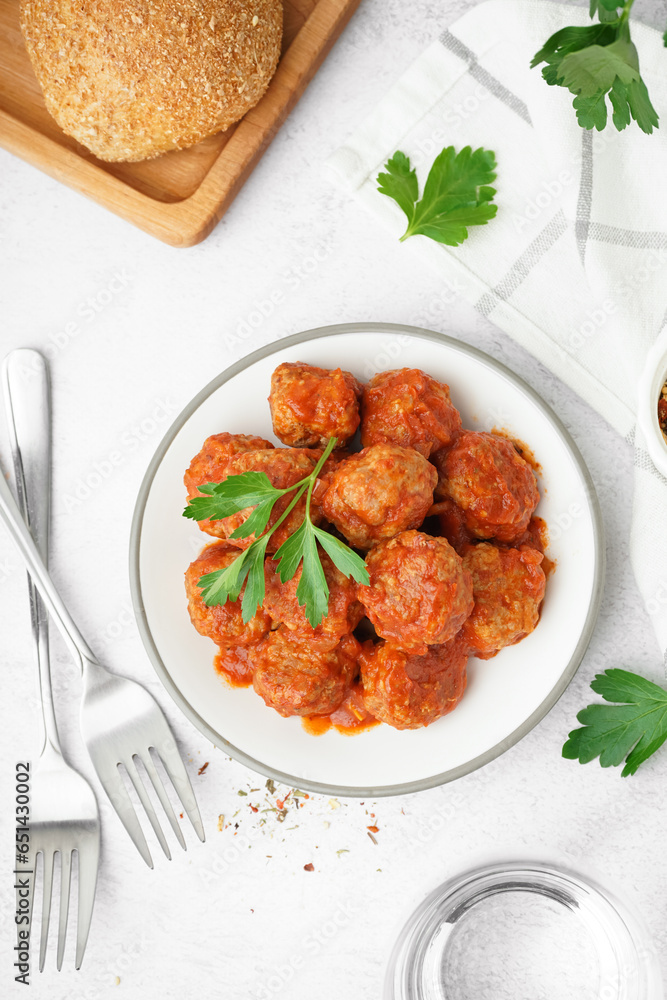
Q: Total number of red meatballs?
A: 12